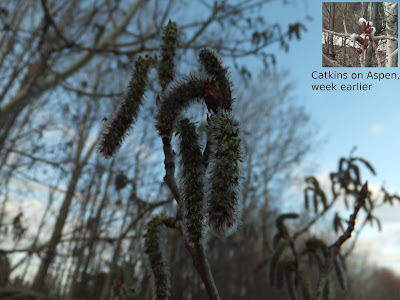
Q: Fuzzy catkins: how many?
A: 7